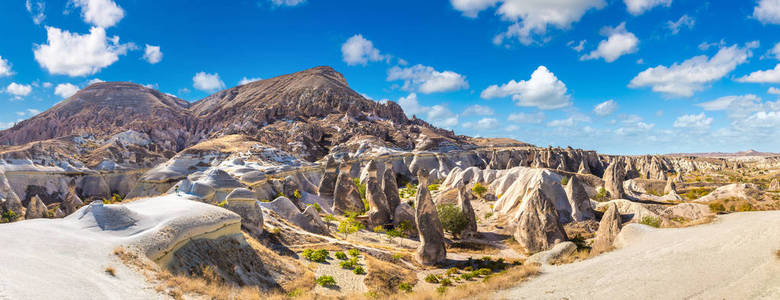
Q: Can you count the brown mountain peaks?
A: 2